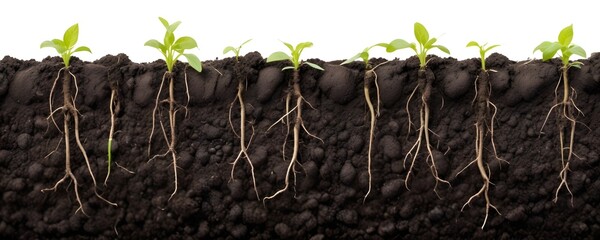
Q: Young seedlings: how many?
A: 8